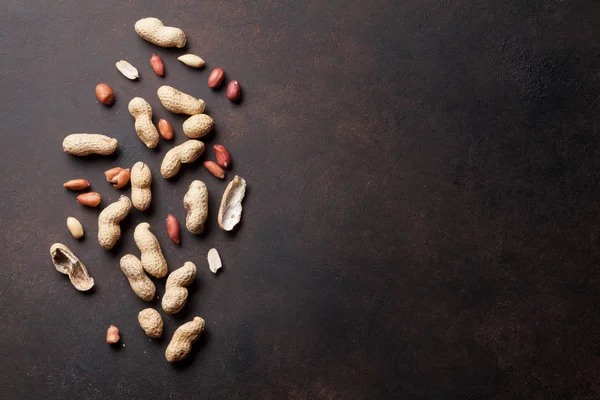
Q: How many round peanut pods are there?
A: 2